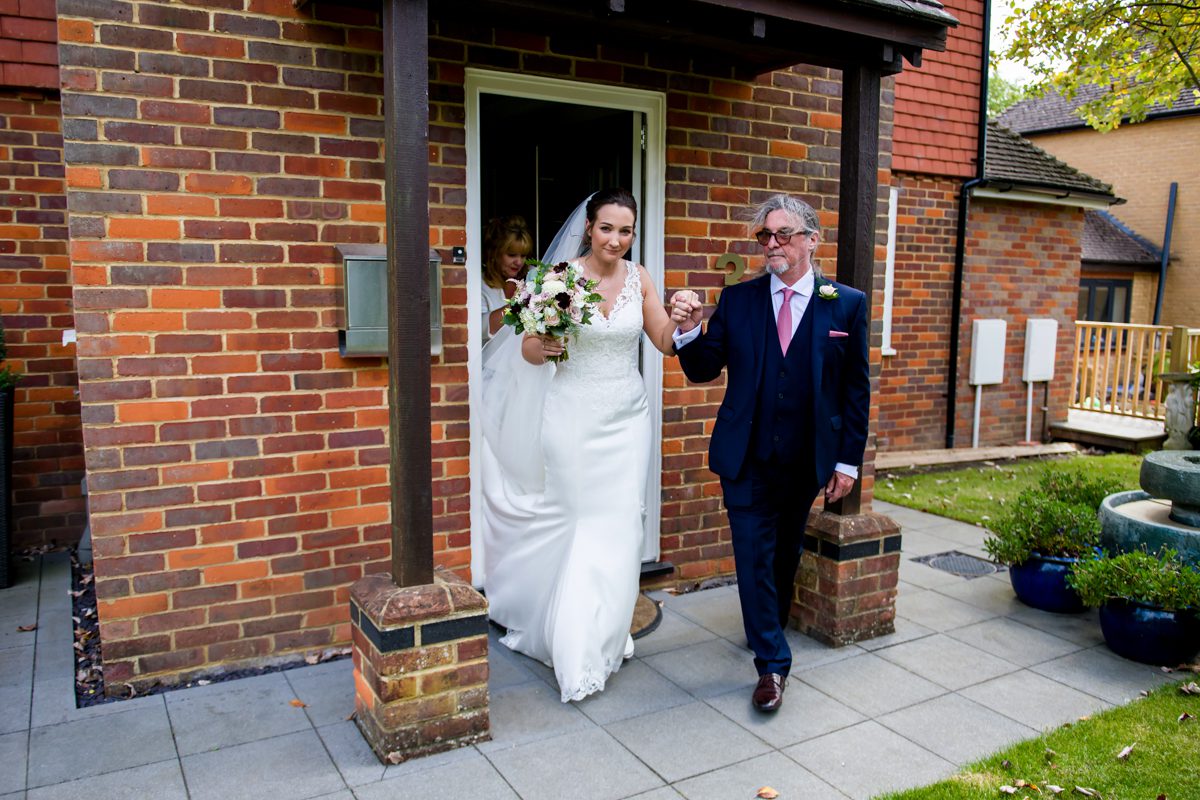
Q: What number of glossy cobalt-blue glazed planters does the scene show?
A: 2